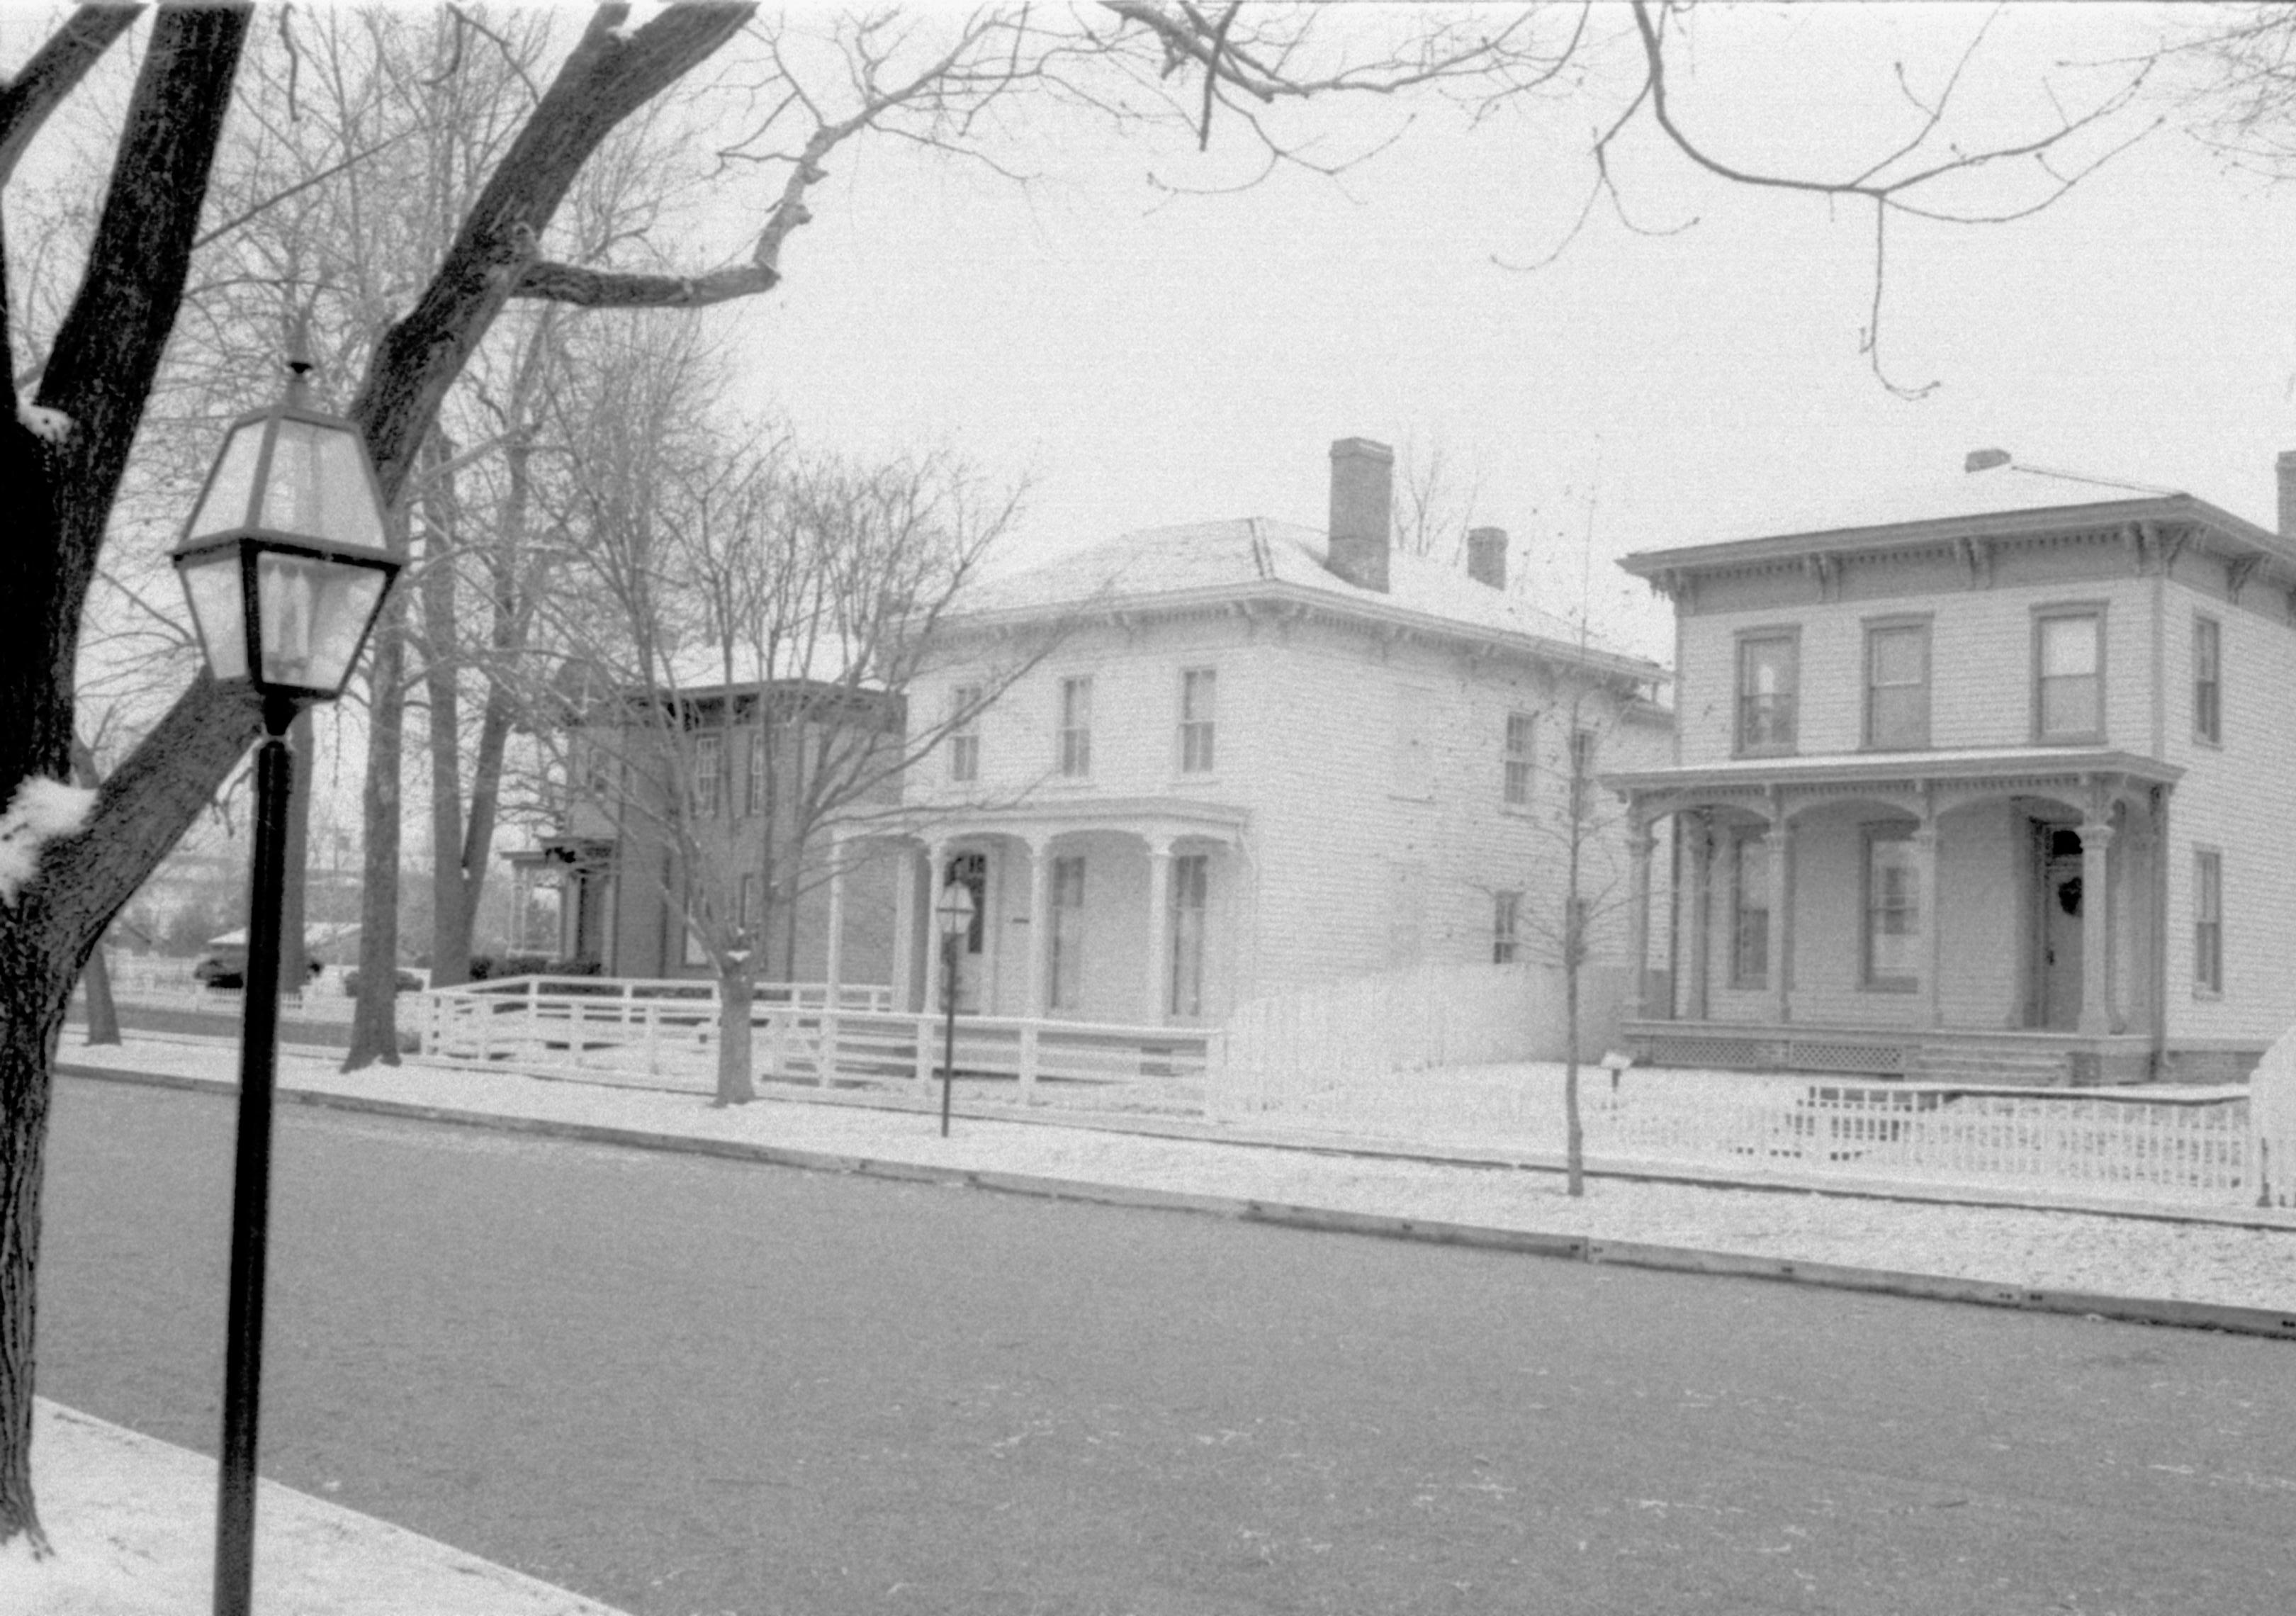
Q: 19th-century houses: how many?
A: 3